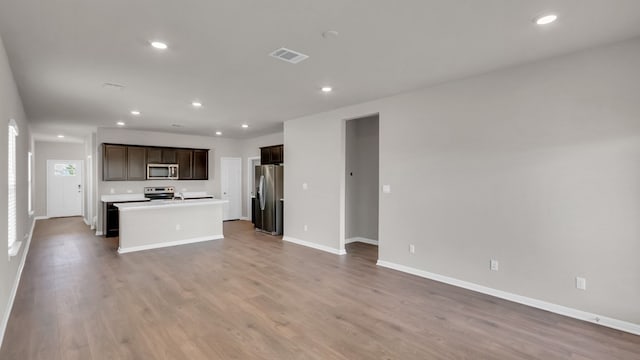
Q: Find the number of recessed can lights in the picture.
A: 9